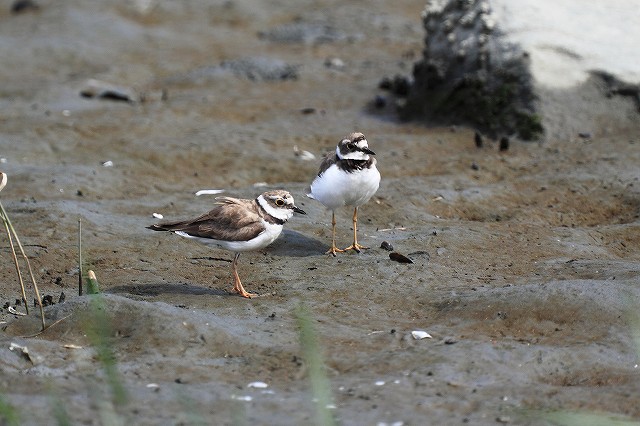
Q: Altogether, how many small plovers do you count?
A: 2